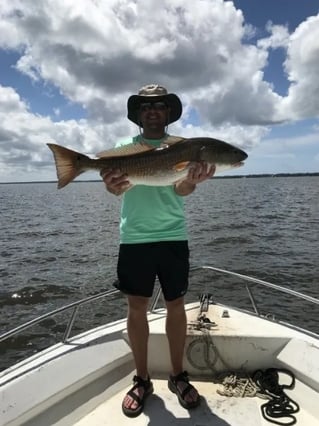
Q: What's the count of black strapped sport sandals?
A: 2